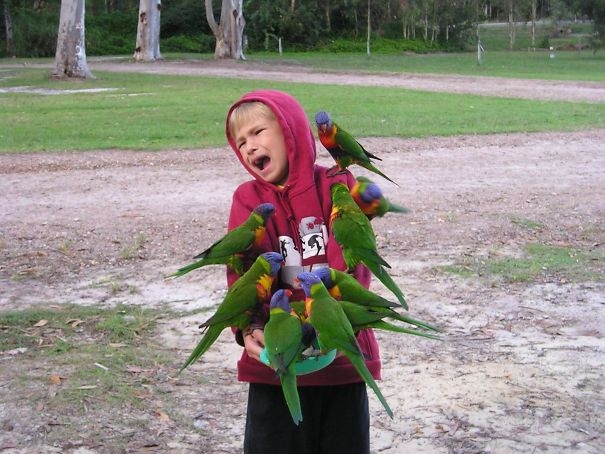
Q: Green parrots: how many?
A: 9